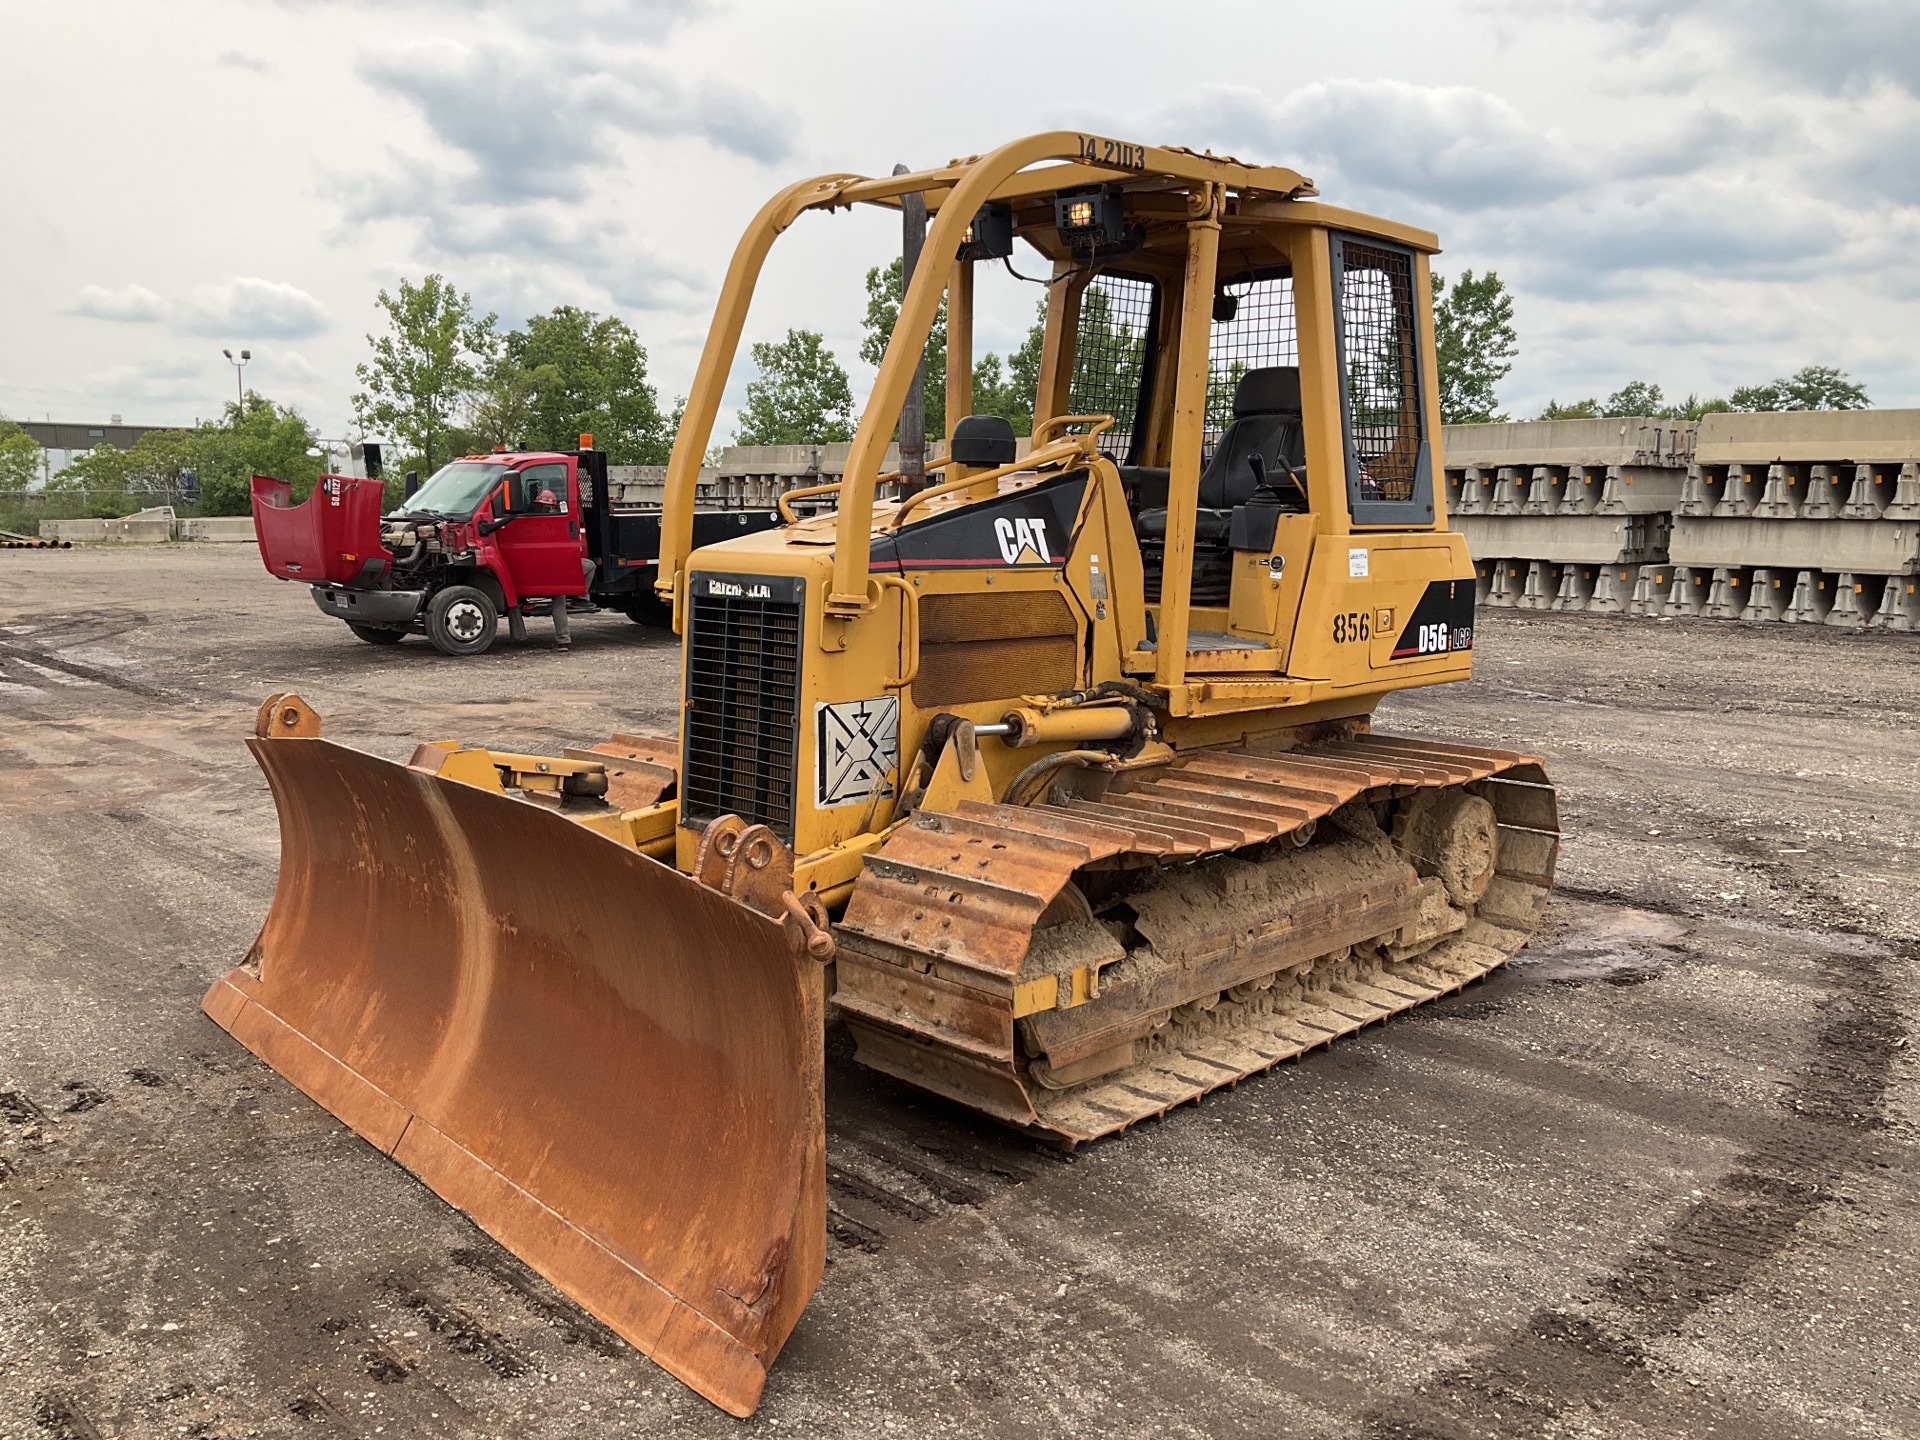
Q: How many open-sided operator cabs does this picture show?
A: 1